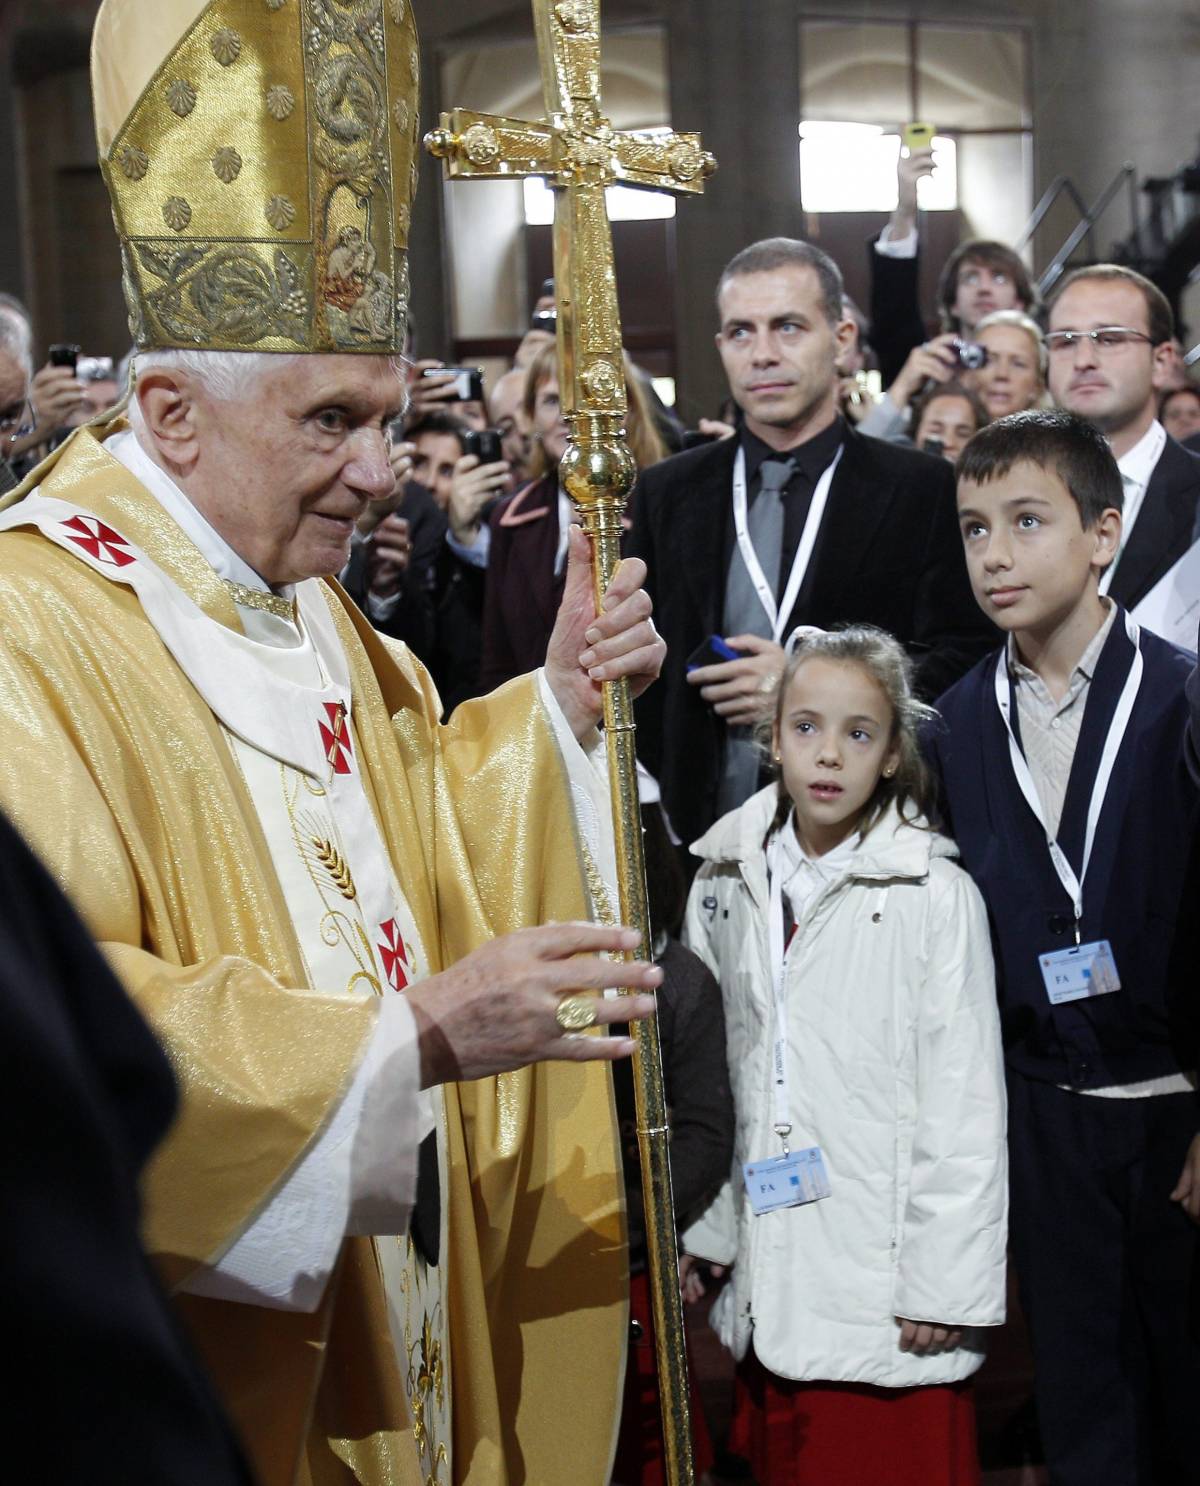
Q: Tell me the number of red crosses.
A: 3